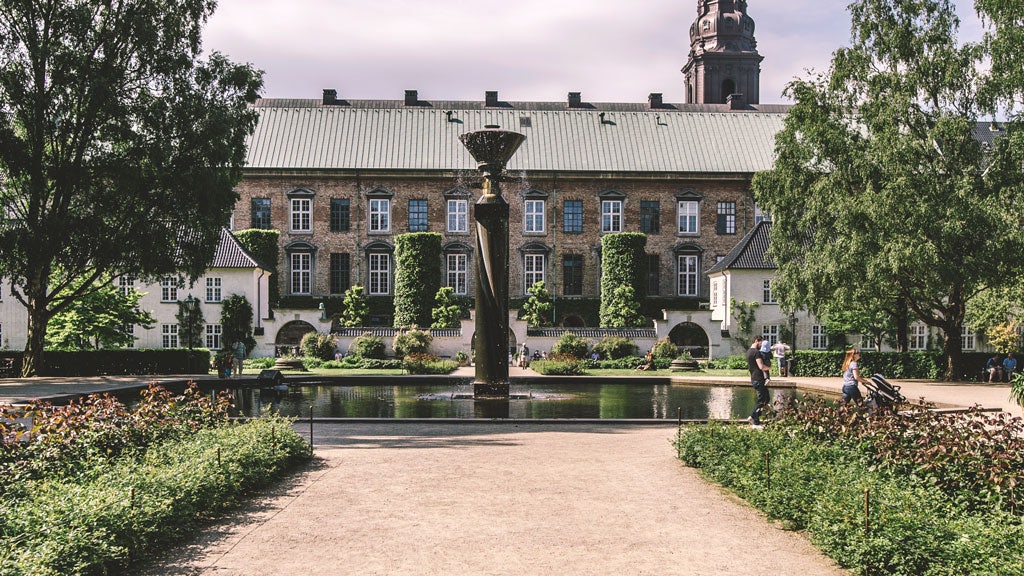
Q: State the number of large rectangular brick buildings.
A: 1